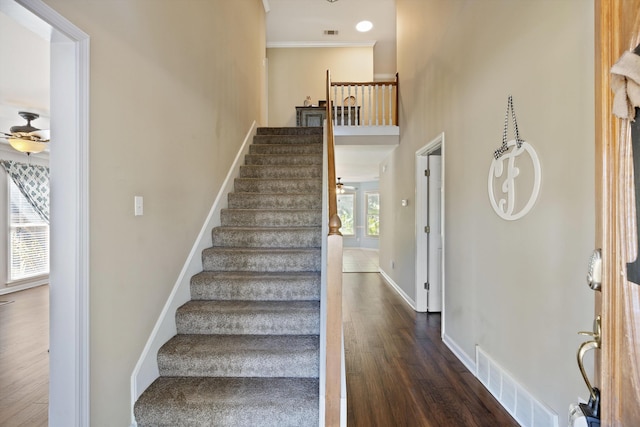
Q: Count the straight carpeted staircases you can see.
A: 1